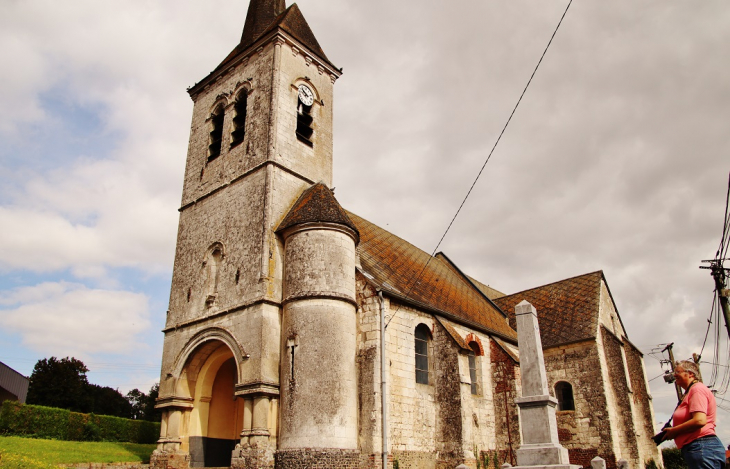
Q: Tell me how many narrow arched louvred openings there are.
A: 3